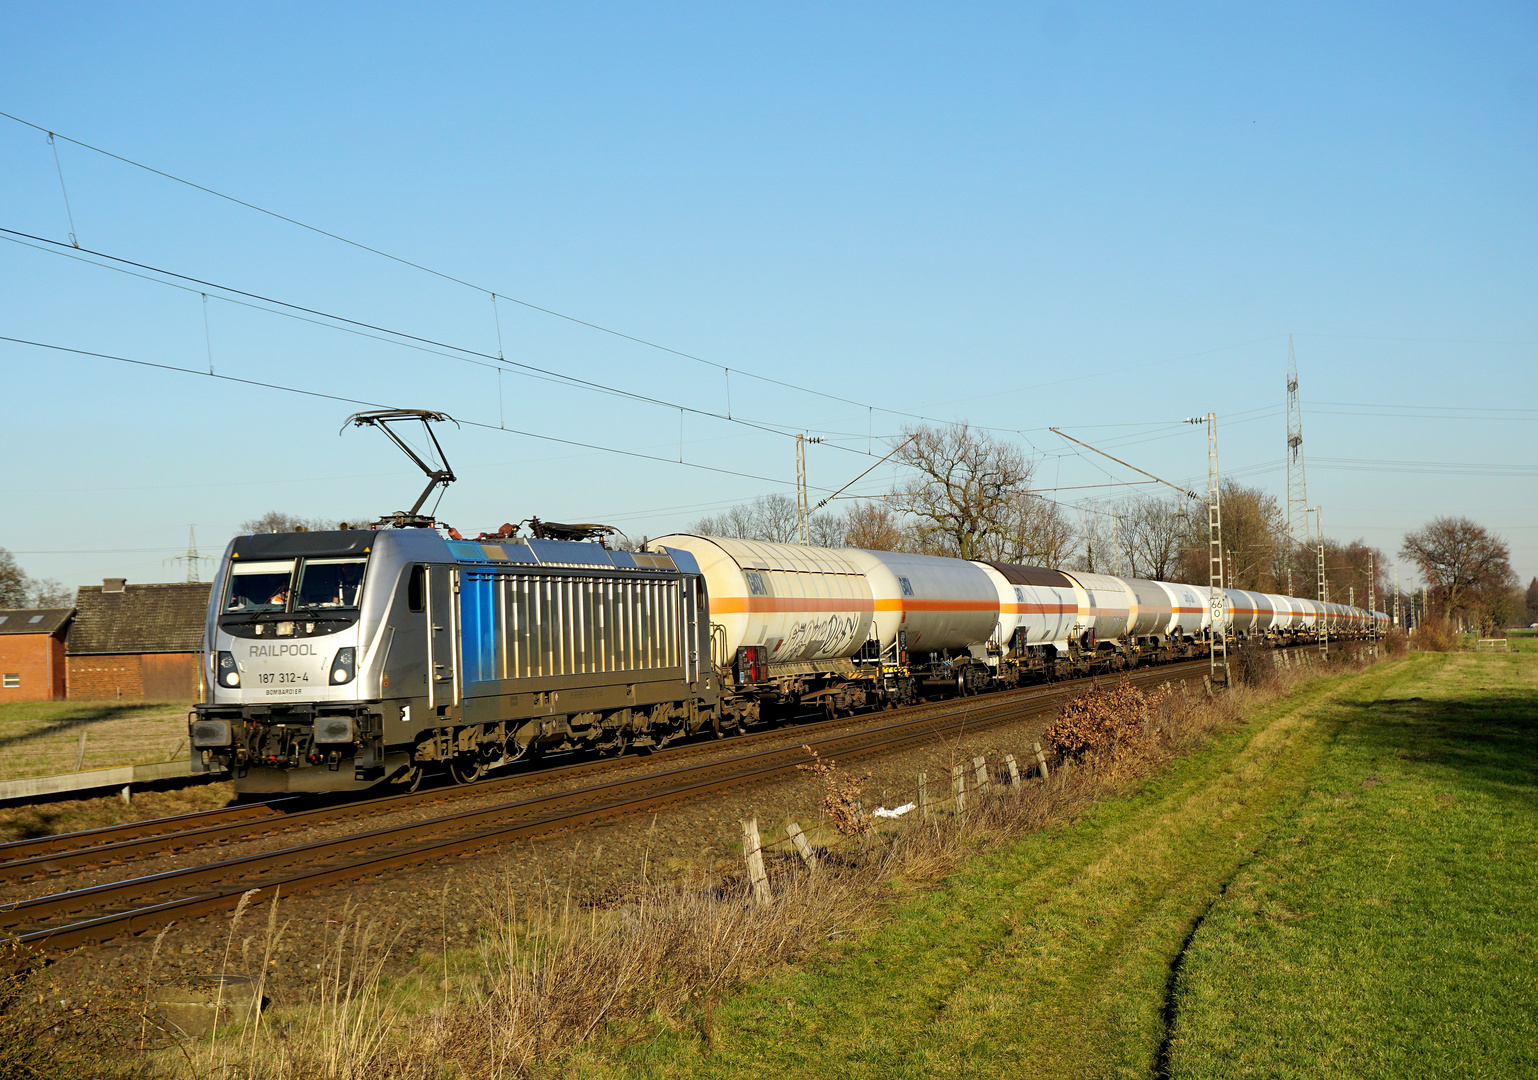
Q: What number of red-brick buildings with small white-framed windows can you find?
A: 1